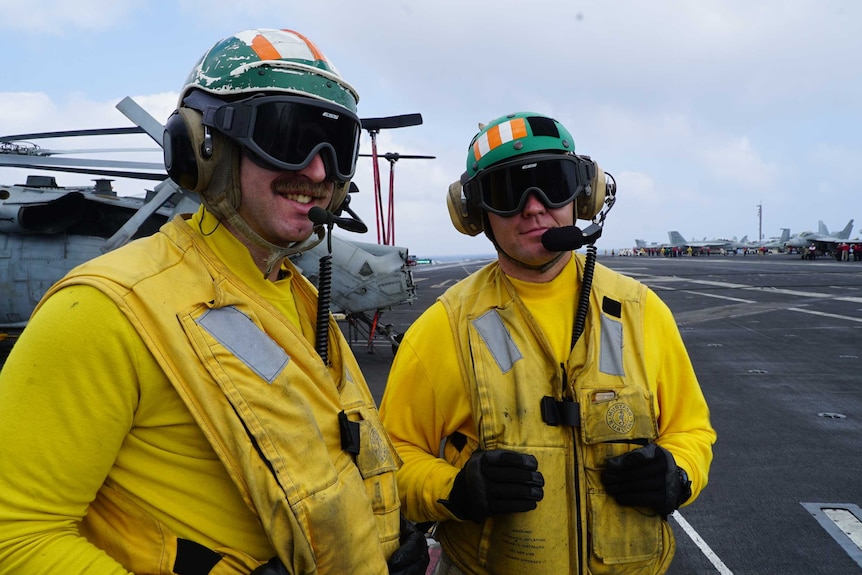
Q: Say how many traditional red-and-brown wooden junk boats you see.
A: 0